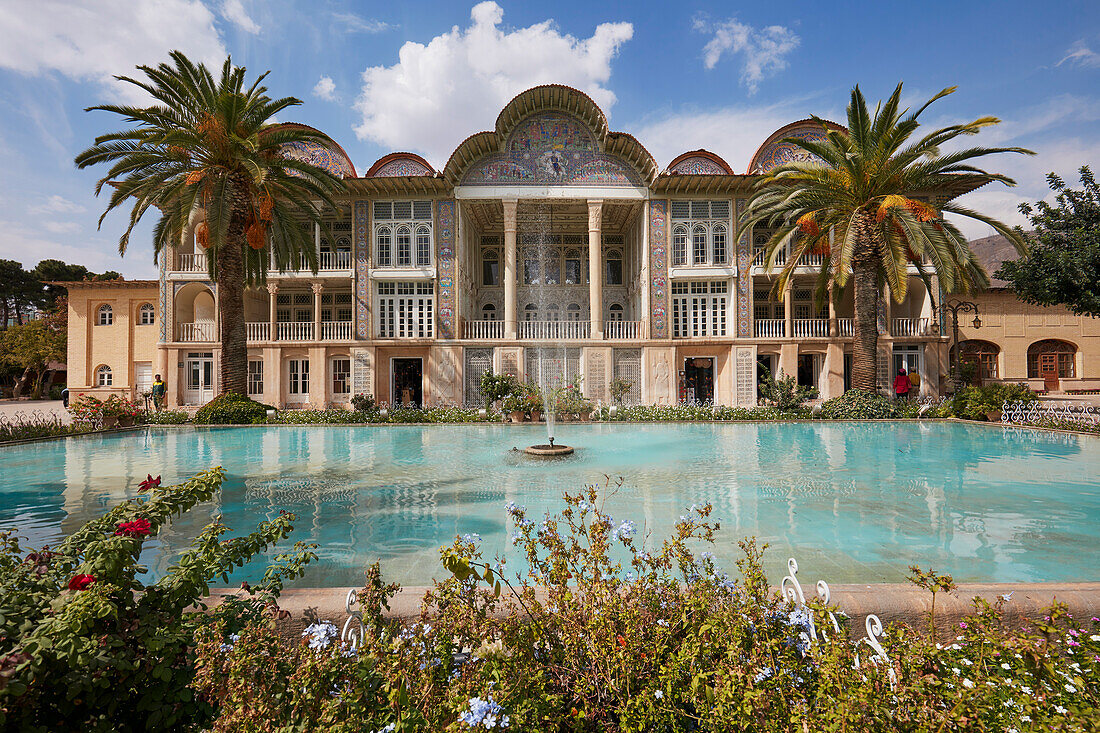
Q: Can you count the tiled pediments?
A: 5